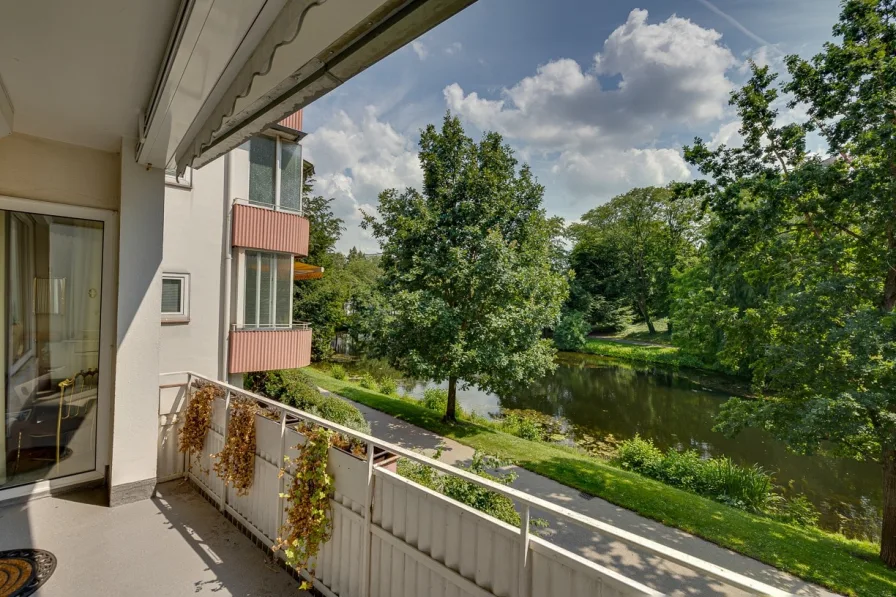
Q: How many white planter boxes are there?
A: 3